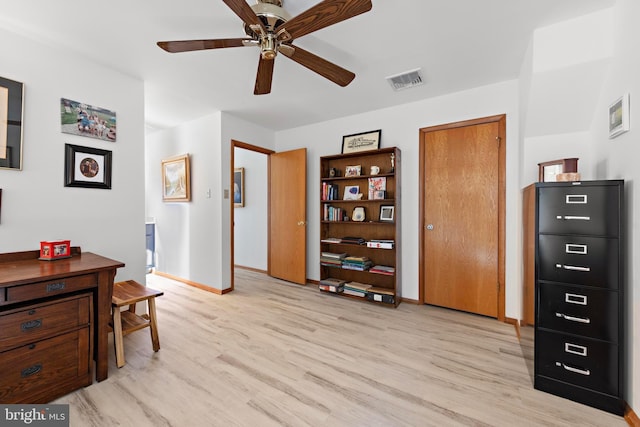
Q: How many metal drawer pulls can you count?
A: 7